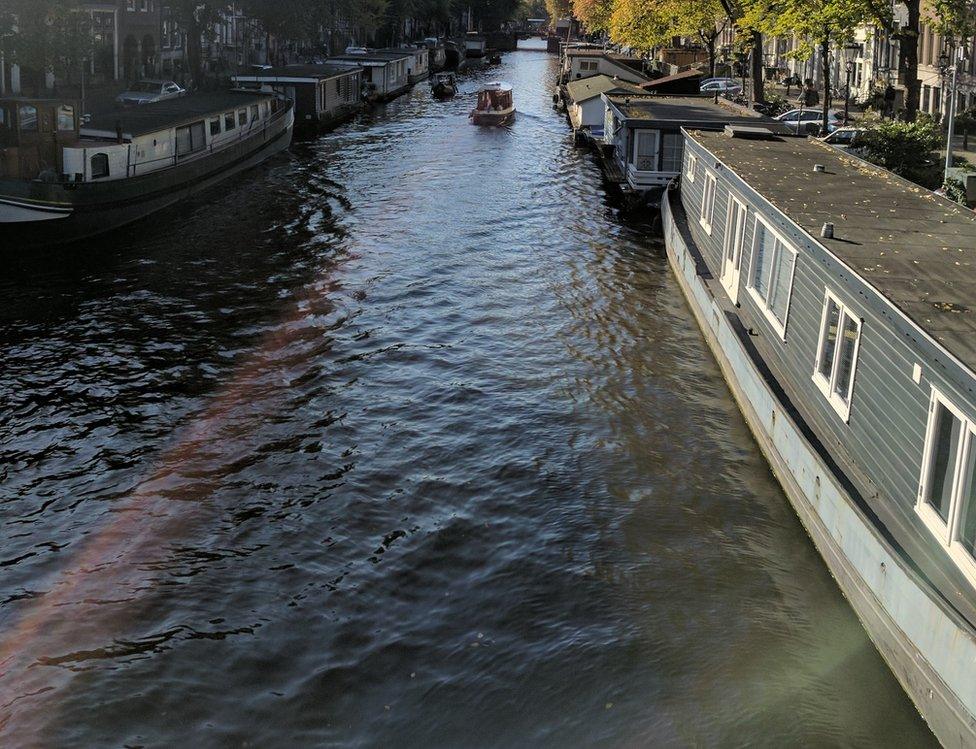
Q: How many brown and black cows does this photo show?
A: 0